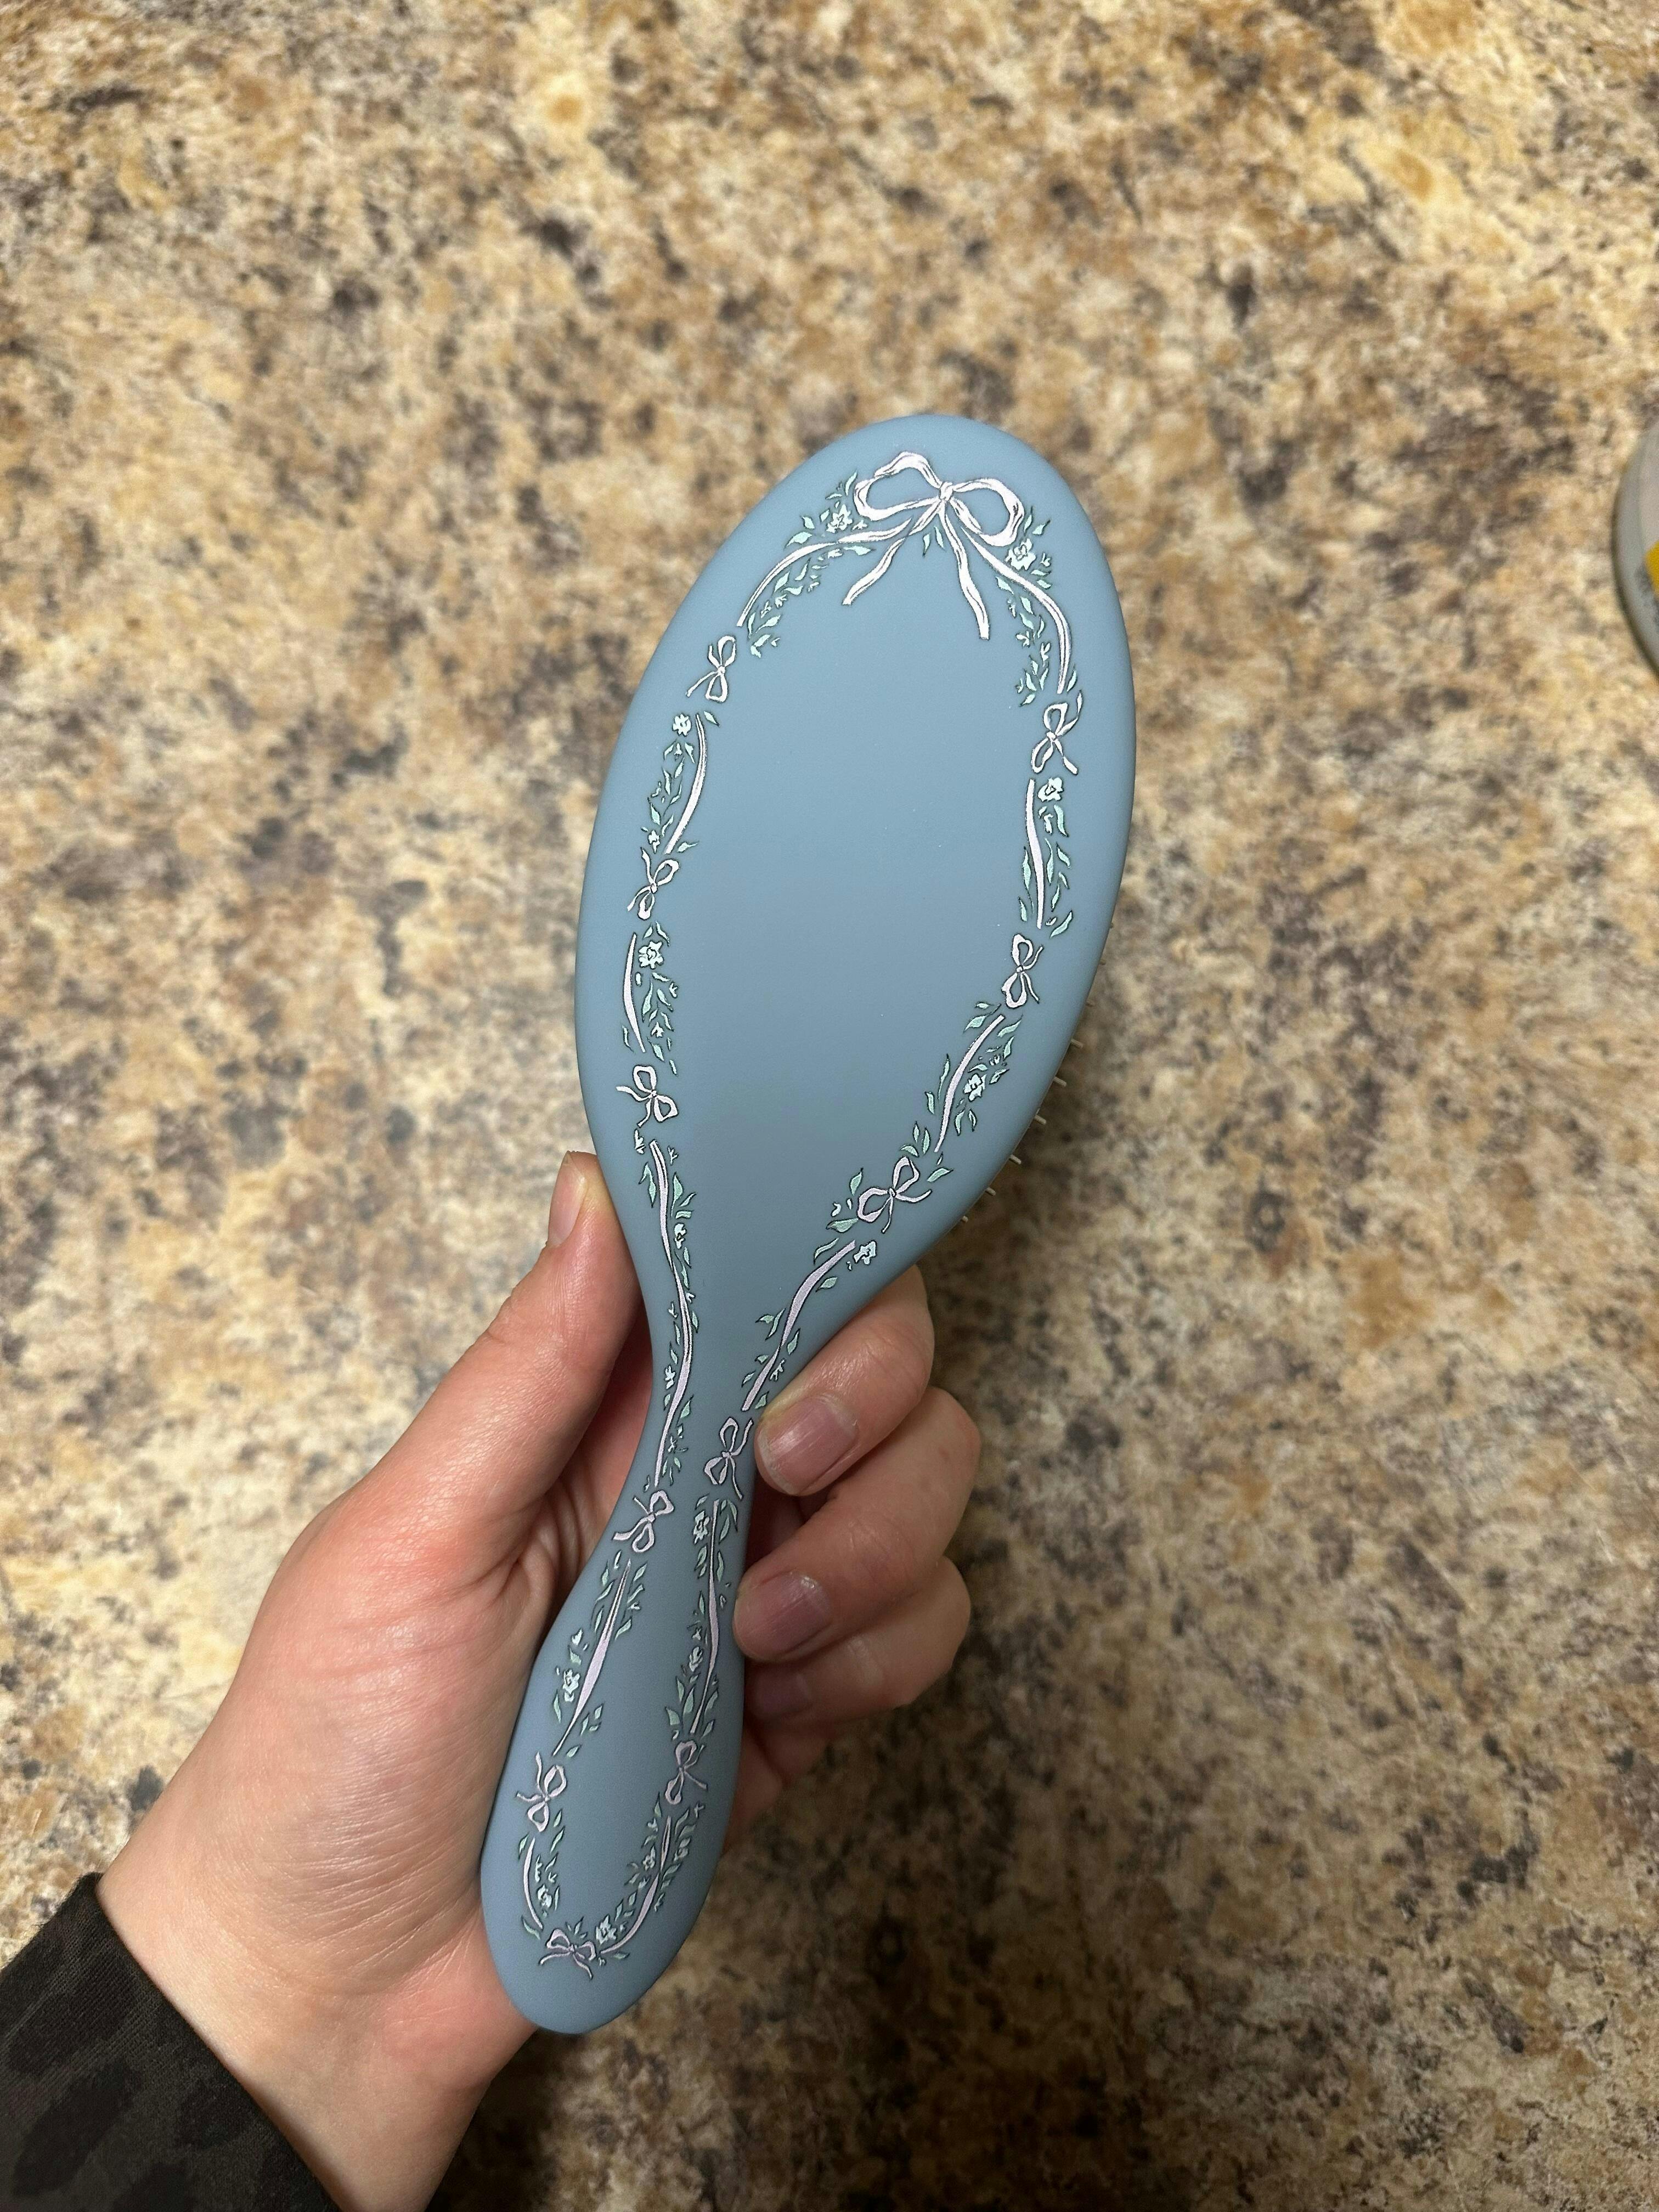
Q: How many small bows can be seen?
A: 11